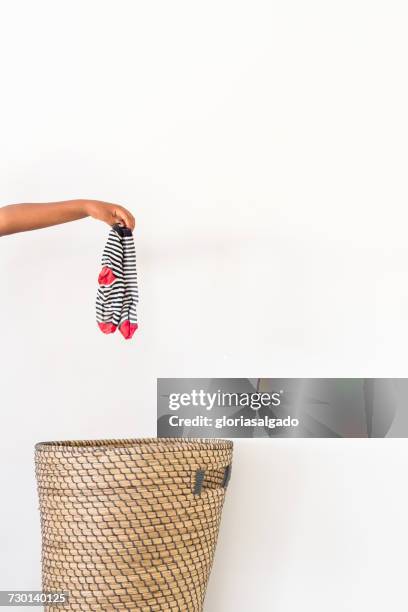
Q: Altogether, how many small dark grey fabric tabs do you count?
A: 2